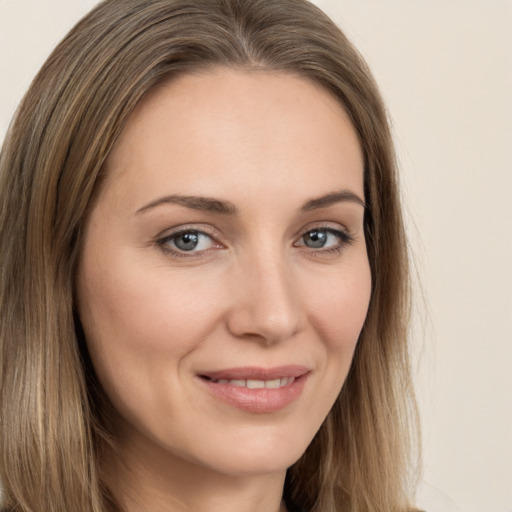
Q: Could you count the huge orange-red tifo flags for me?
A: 0